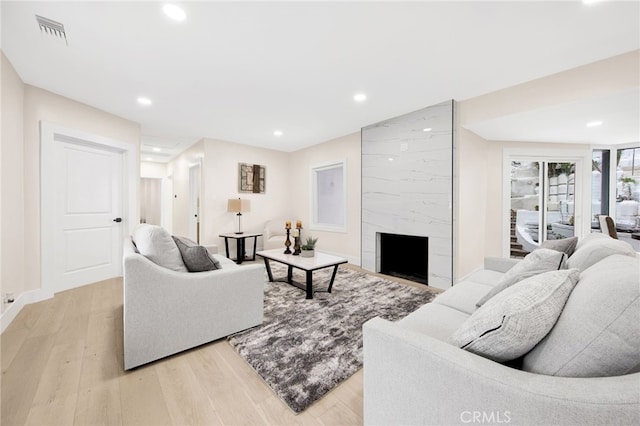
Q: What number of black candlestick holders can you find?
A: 3